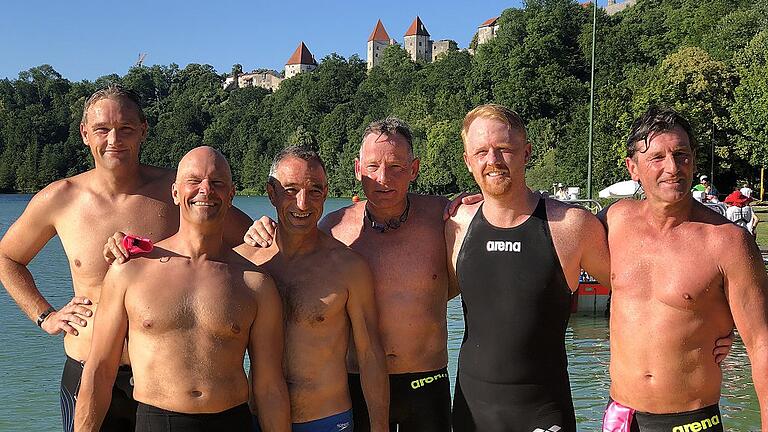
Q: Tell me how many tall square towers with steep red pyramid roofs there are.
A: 3